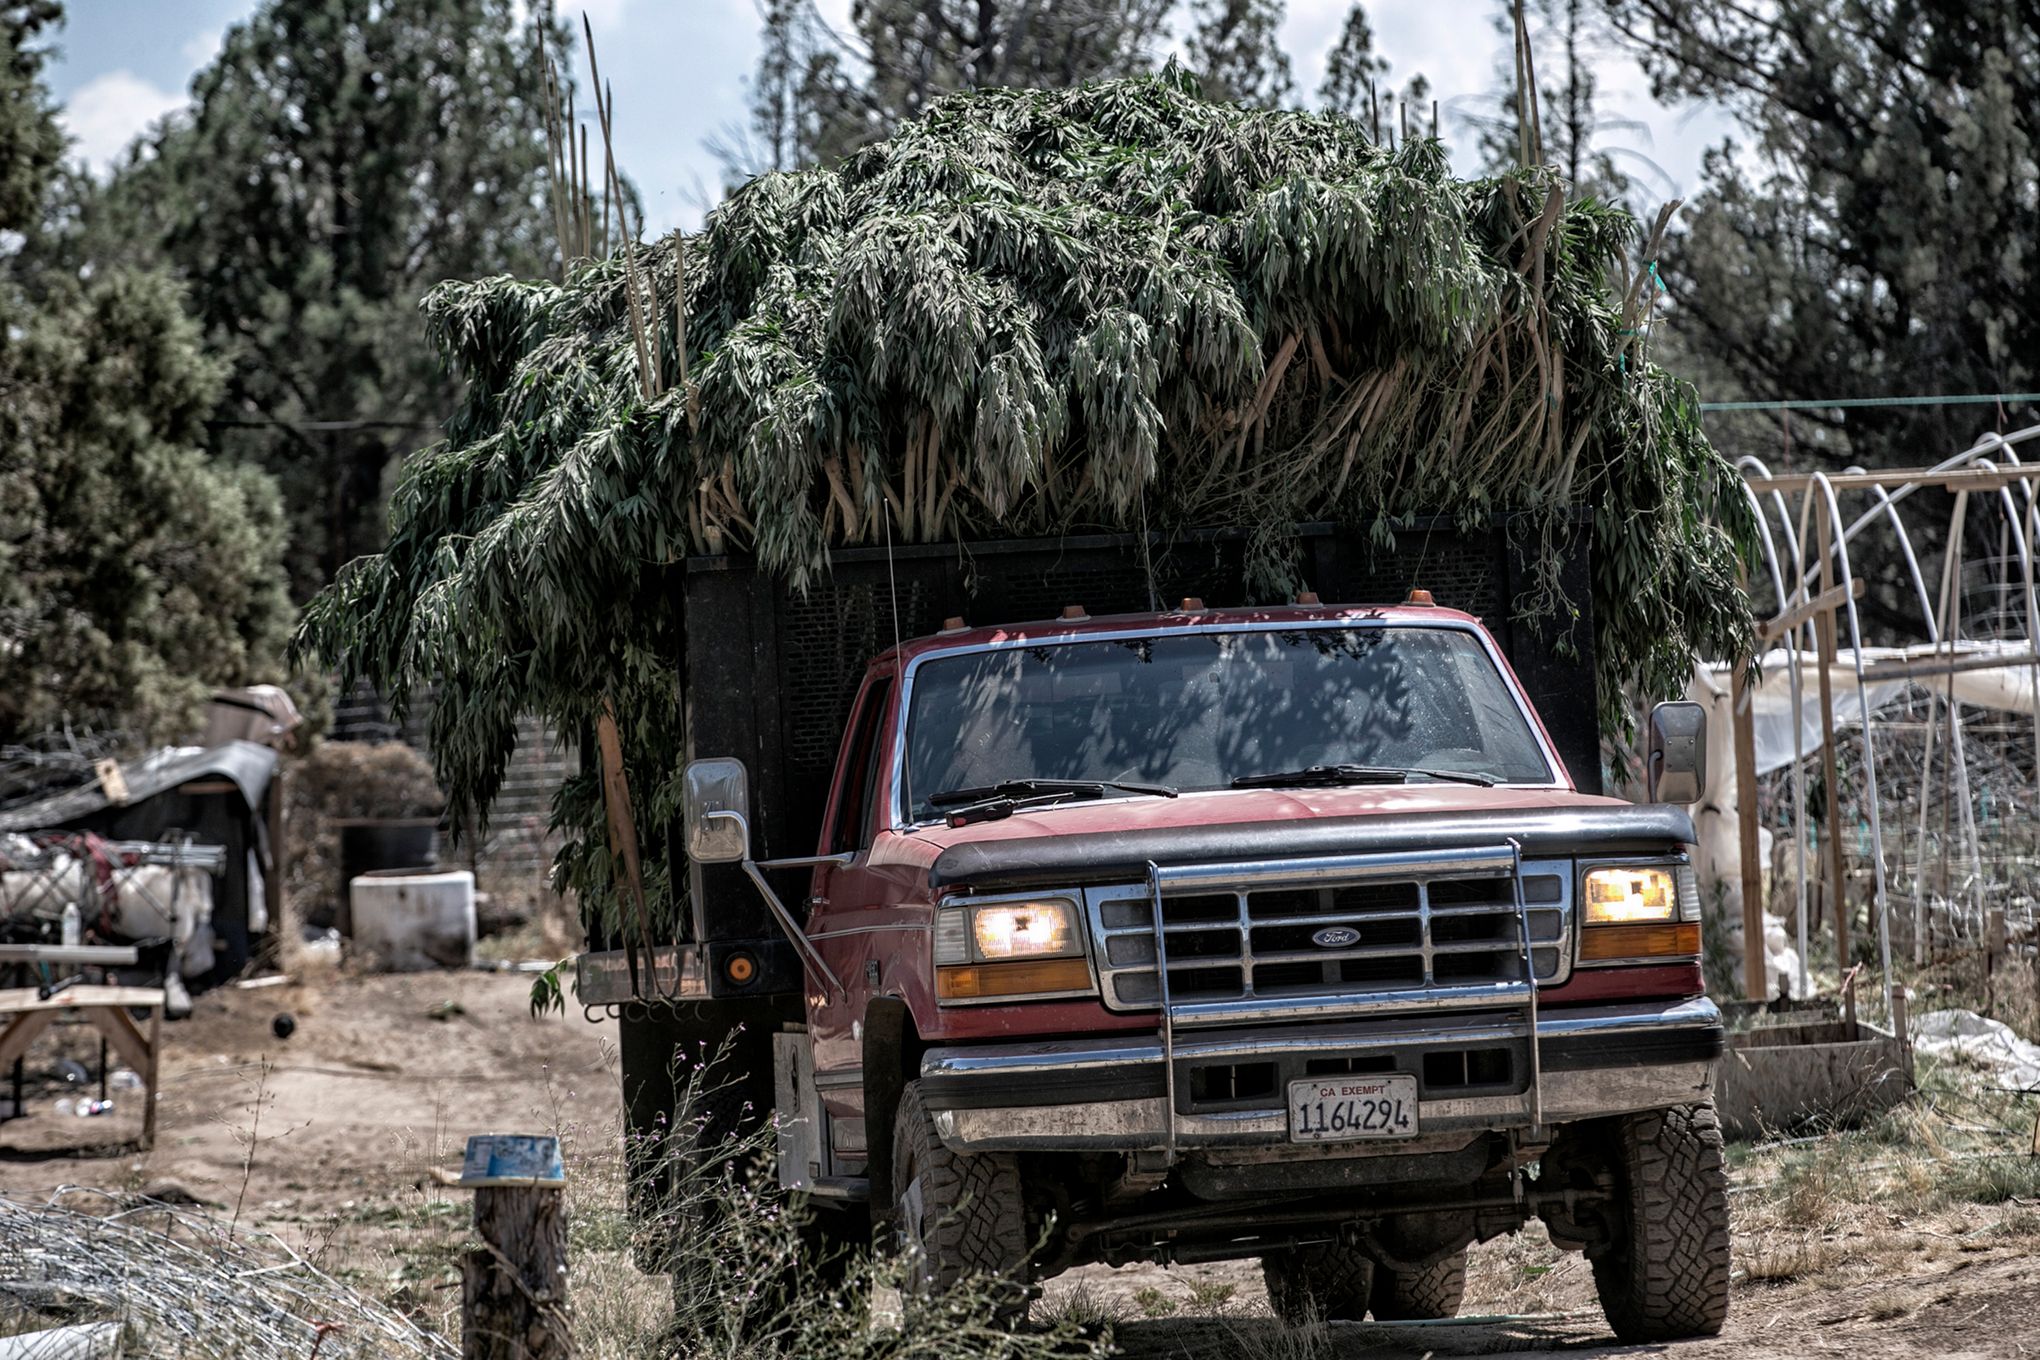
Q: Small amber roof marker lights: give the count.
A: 5